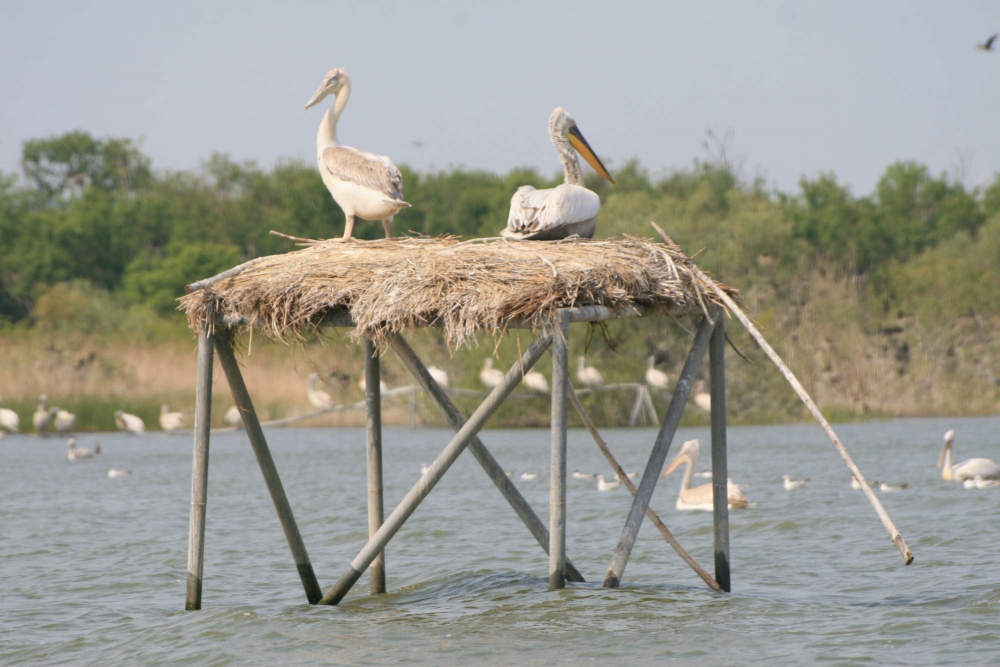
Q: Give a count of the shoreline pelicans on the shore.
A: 14